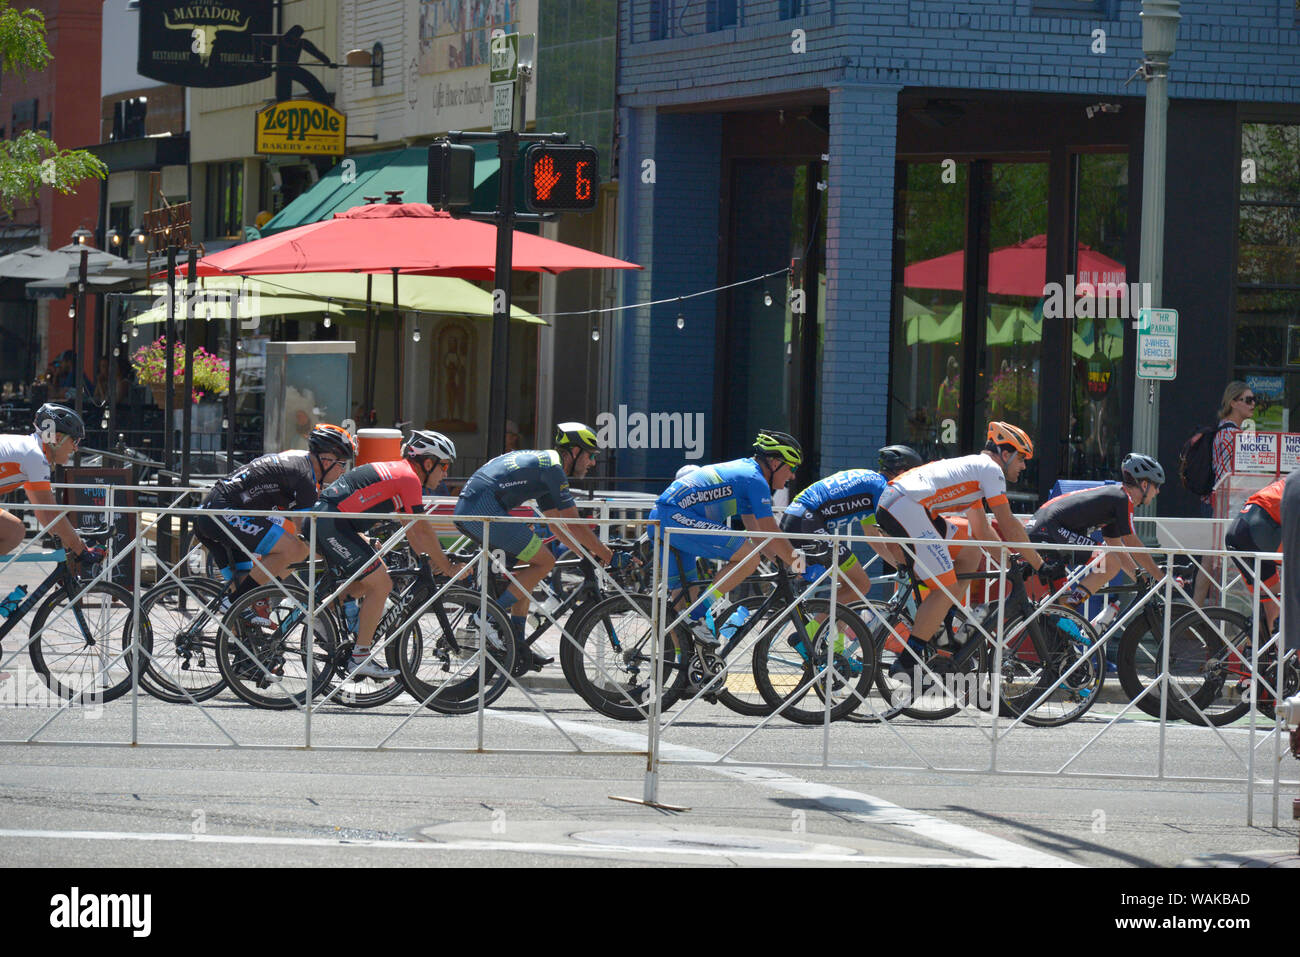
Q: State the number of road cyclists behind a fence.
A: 9